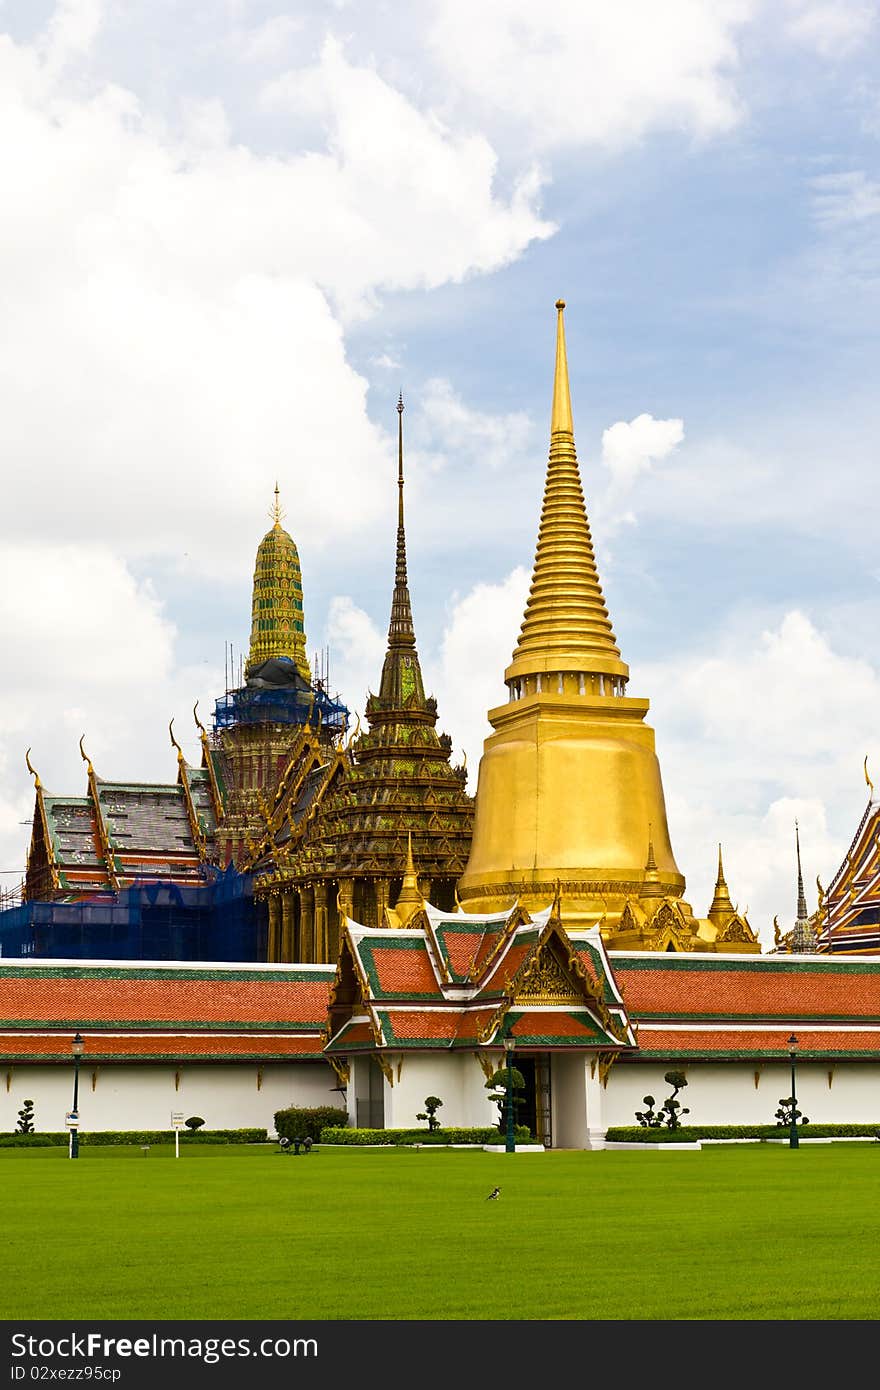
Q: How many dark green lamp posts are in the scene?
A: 3